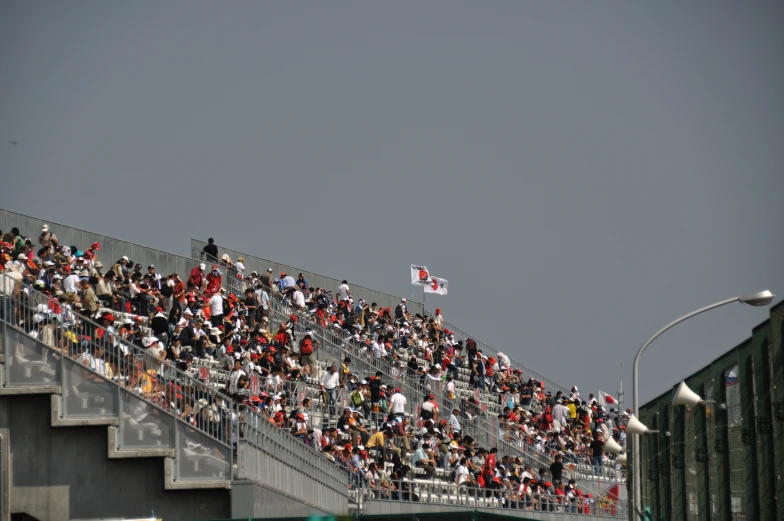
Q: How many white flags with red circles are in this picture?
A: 3